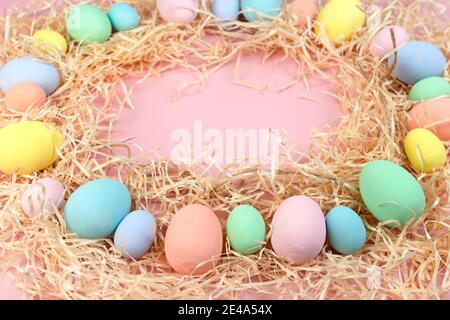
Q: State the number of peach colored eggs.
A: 4